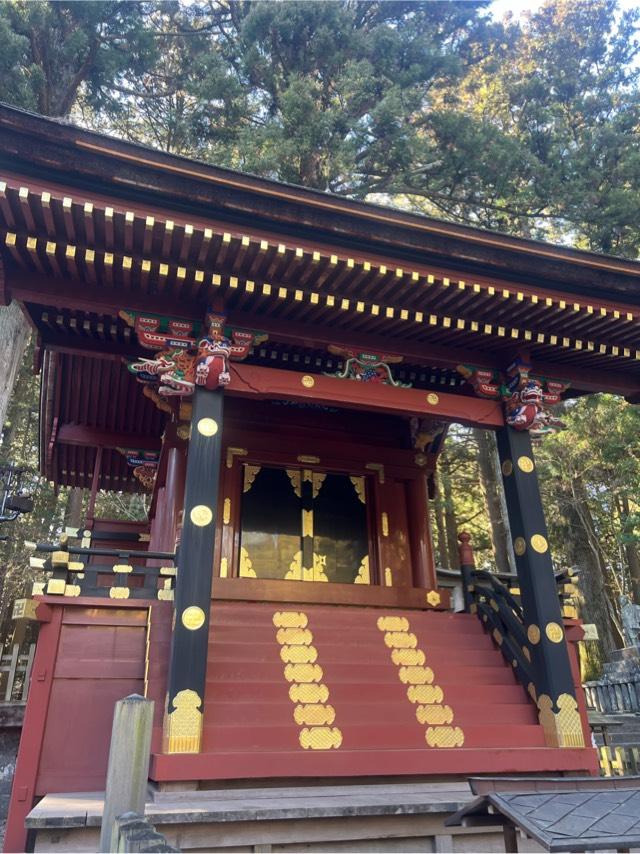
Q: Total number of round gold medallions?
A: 11